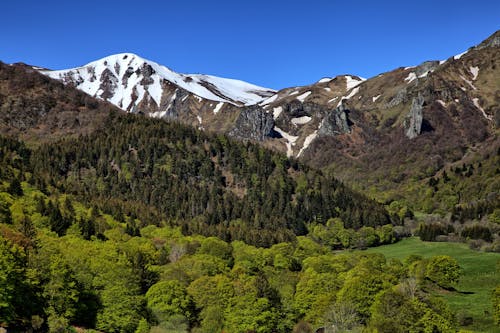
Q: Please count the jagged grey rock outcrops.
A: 3